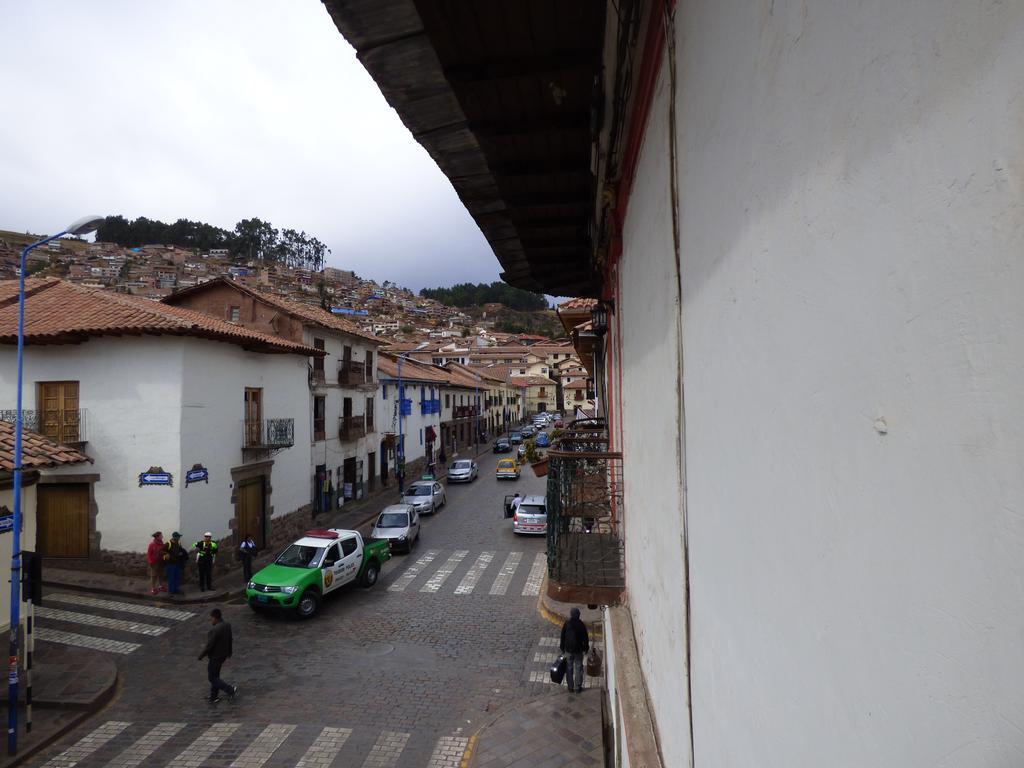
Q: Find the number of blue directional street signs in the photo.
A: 3